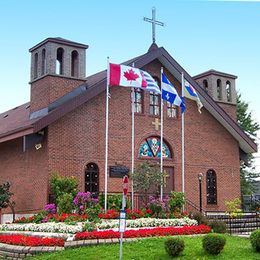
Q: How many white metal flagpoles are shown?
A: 4